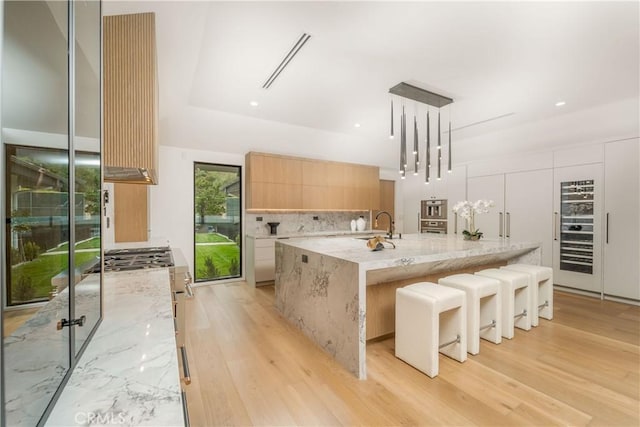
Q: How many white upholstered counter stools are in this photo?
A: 4